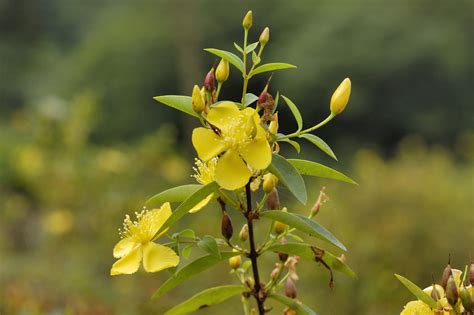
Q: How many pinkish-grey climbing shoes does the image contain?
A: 0